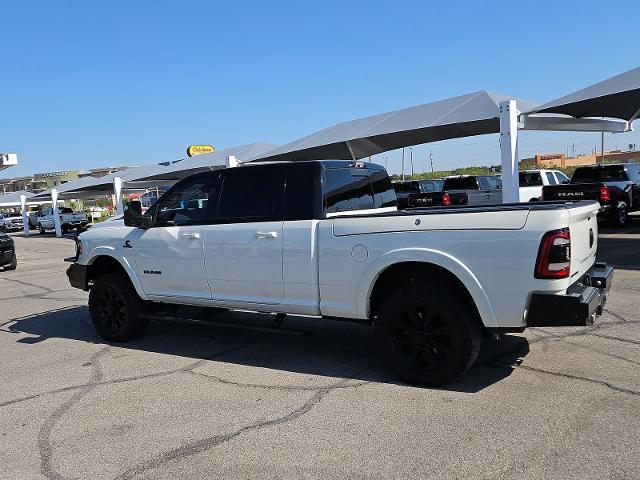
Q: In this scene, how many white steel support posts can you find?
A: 5